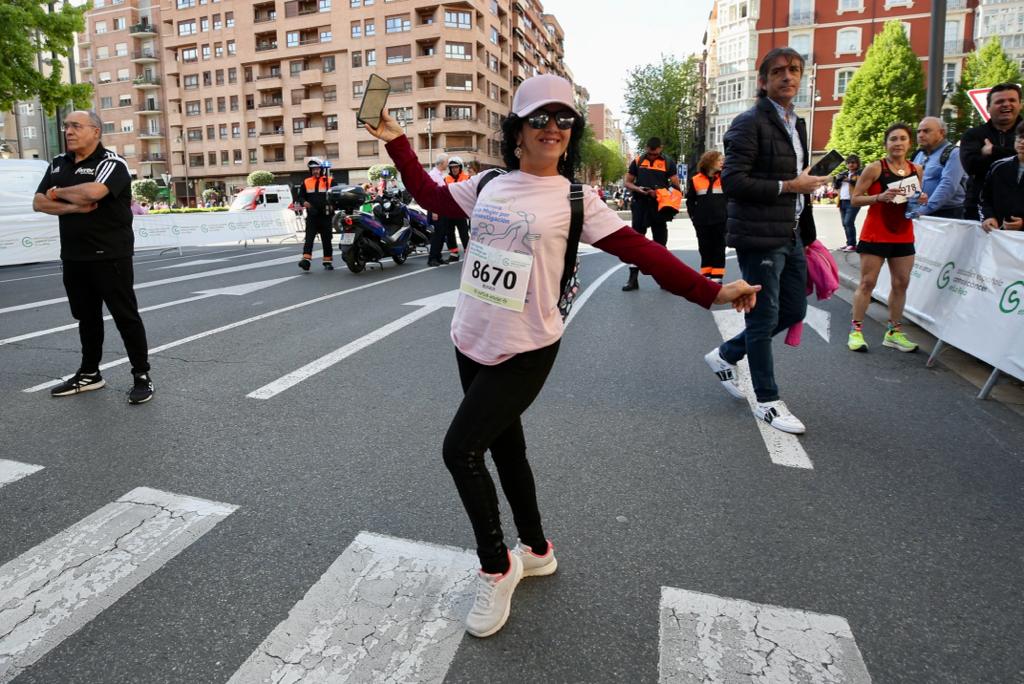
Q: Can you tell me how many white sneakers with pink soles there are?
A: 2